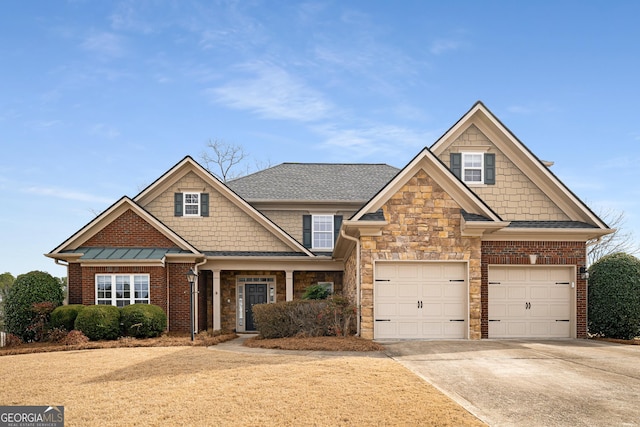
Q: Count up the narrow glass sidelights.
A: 2